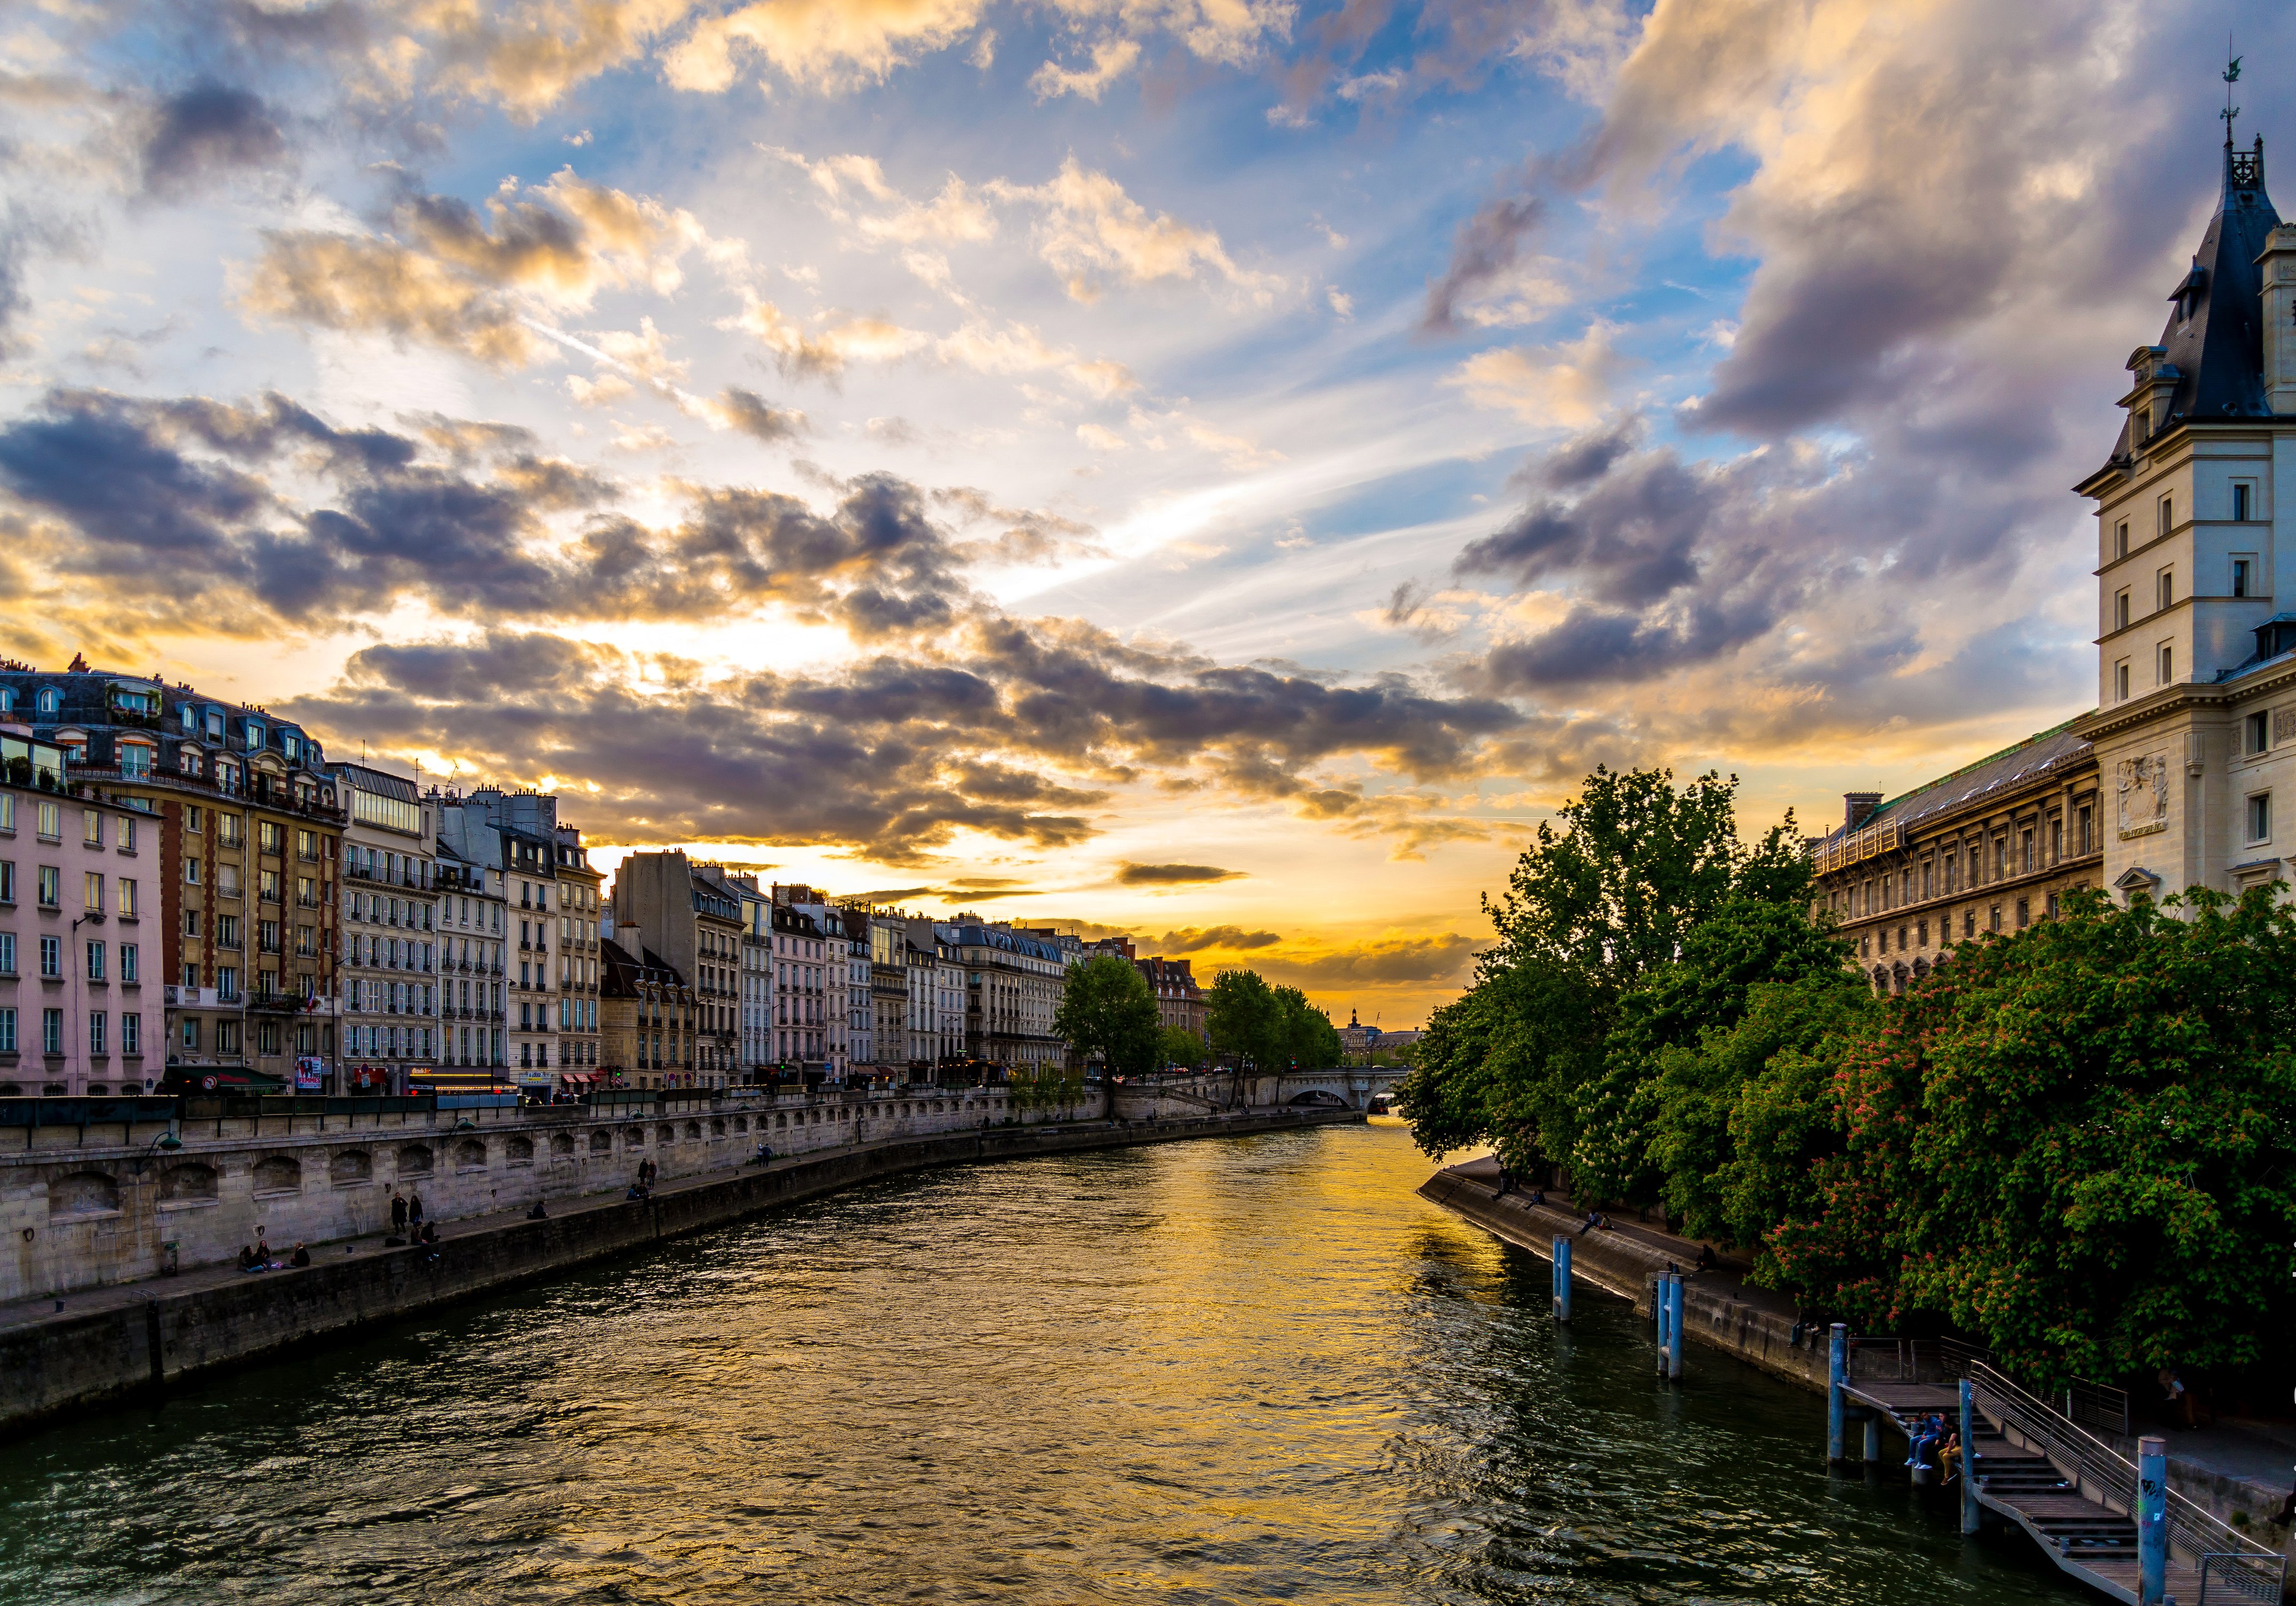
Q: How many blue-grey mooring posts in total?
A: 7